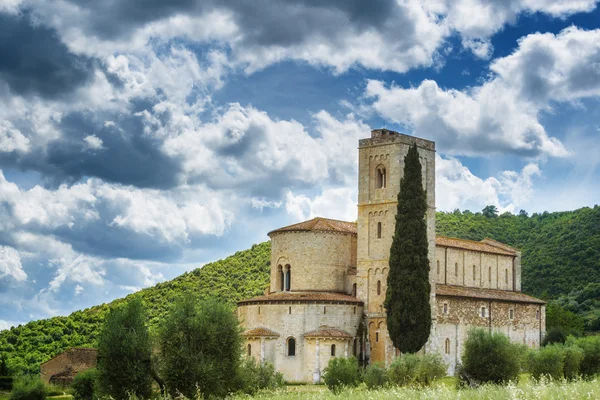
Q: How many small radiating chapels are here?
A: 2